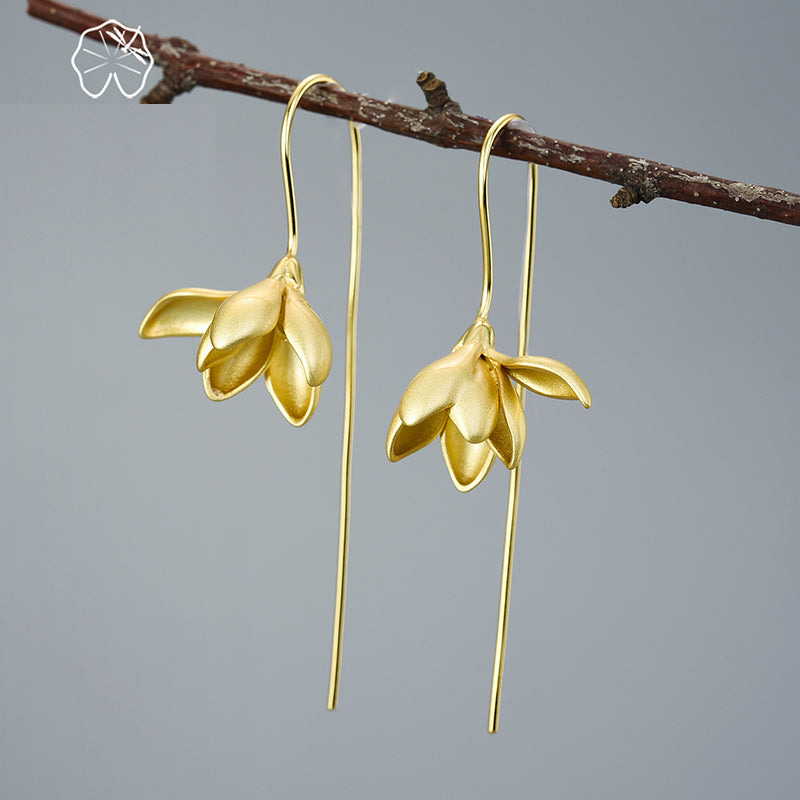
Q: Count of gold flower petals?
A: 12